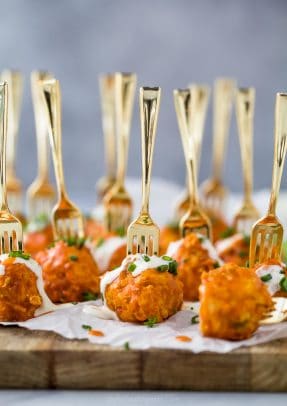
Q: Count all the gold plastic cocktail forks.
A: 12